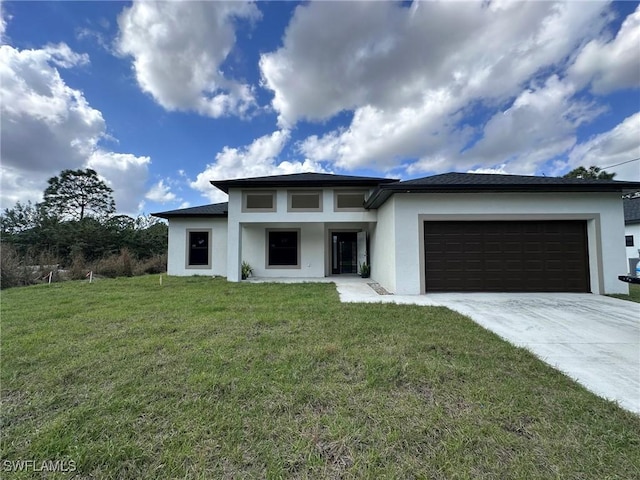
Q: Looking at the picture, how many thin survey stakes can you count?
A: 3